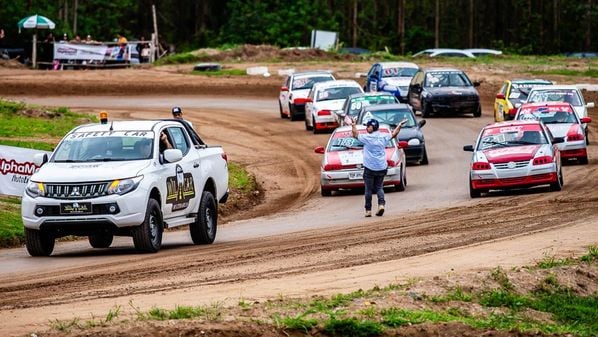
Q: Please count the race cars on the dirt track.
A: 11